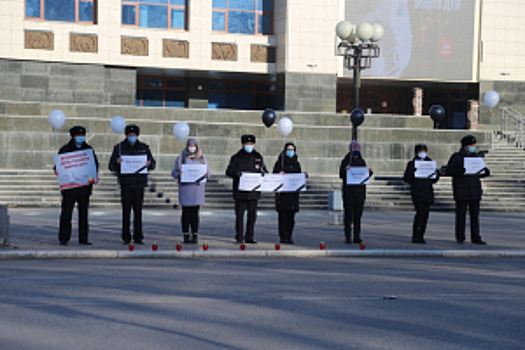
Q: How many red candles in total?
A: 8